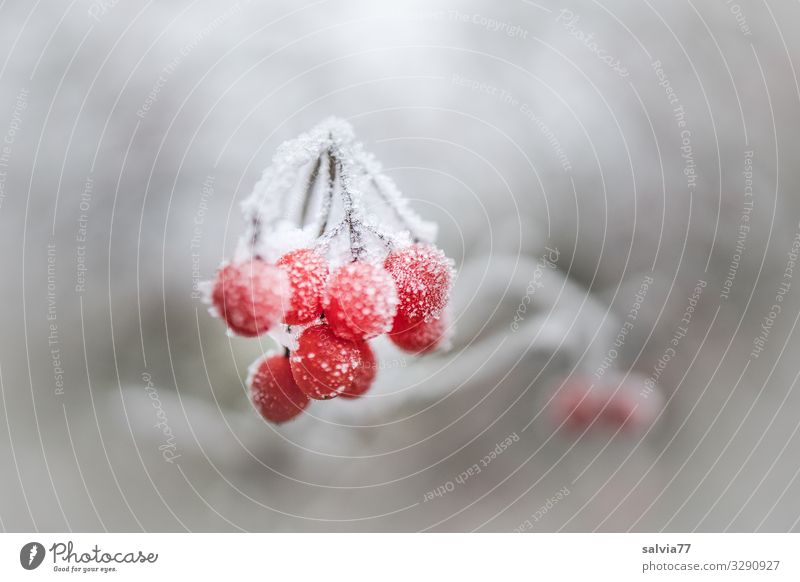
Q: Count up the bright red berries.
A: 8